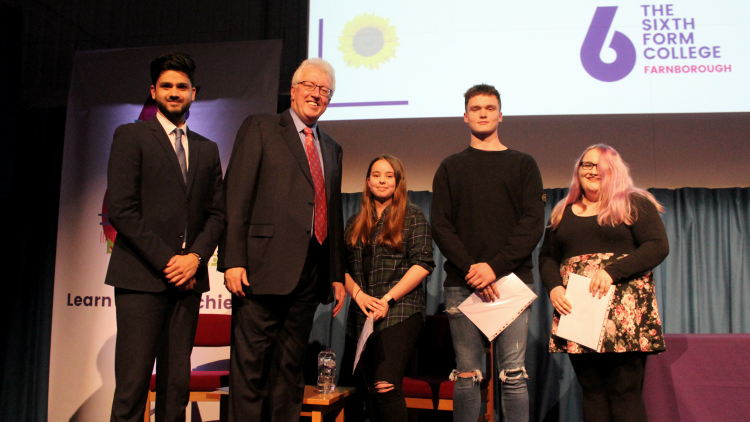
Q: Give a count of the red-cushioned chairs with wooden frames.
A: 2